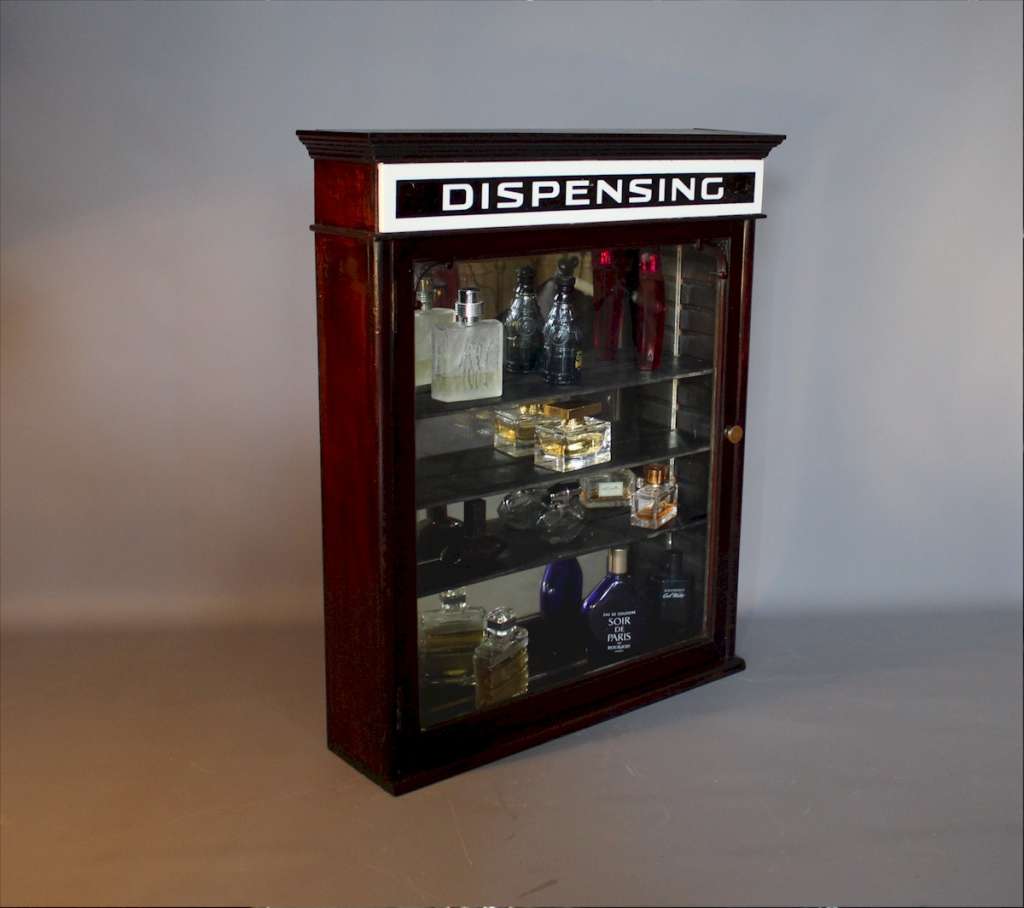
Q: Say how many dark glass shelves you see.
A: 3